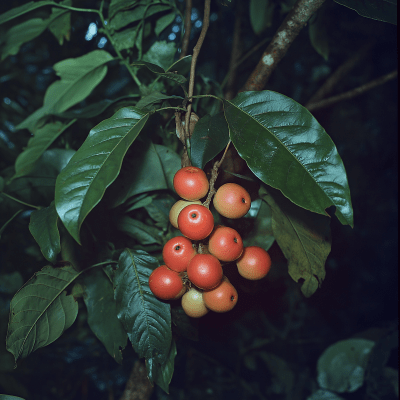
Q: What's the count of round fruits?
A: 11